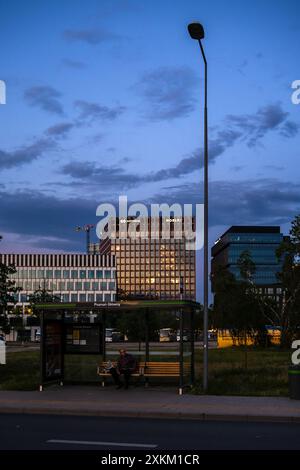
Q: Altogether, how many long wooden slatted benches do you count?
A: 1